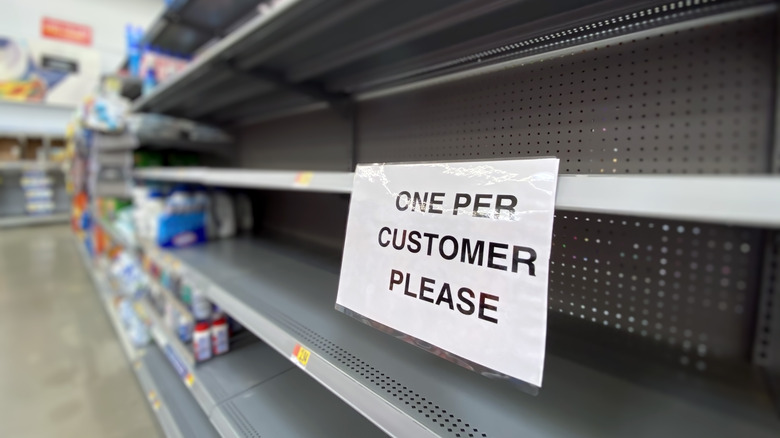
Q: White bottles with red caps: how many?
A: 2